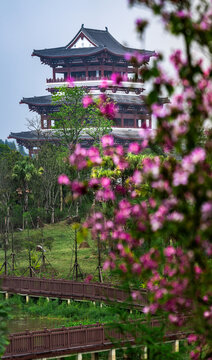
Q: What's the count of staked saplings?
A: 6